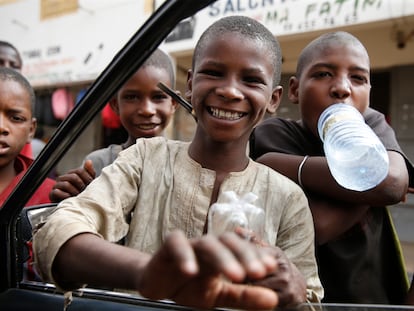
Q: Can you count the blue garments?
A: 0